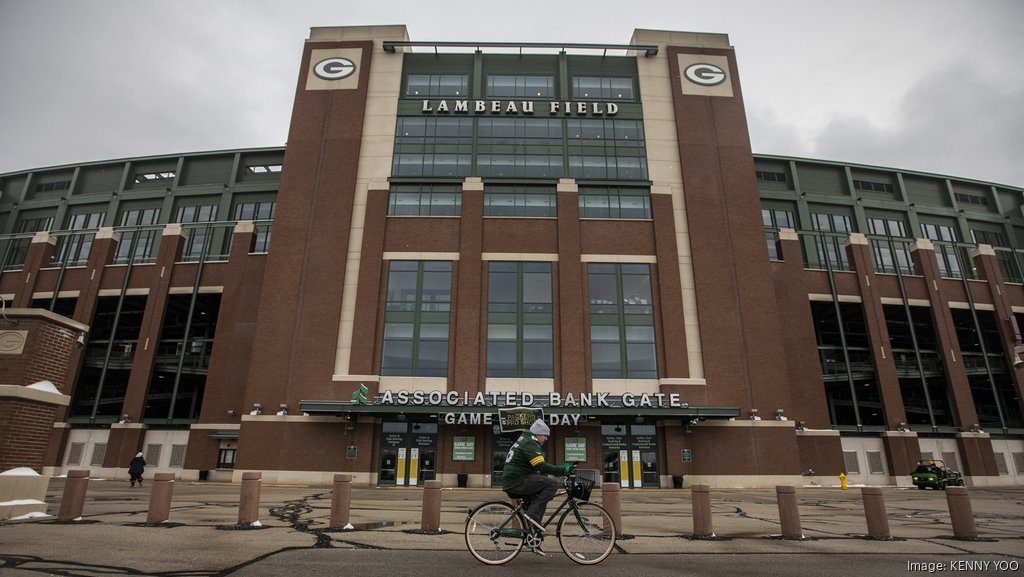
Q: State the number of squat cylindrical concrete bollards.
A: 11